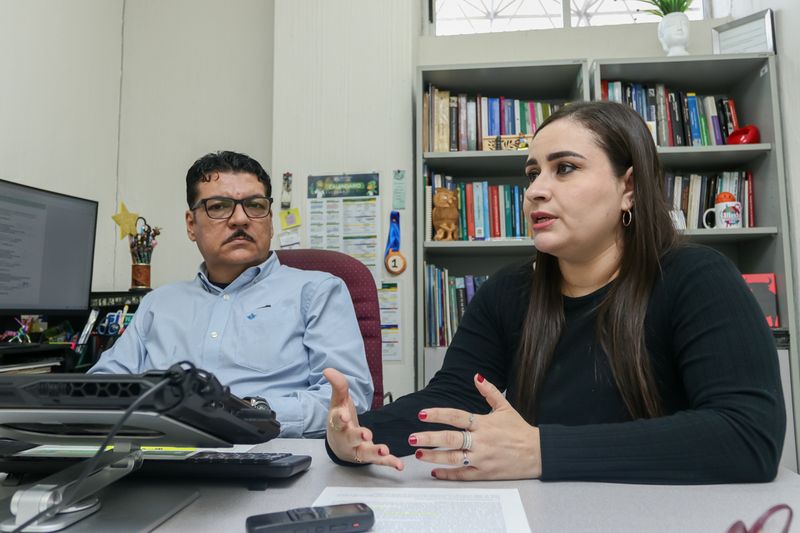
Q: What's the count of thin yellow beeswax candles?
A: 0